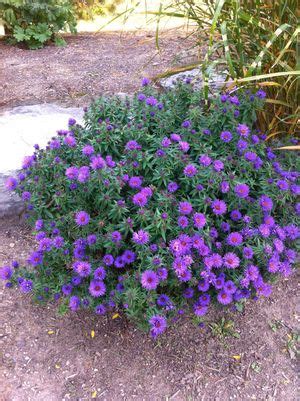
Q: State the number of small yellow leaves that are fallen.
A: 6